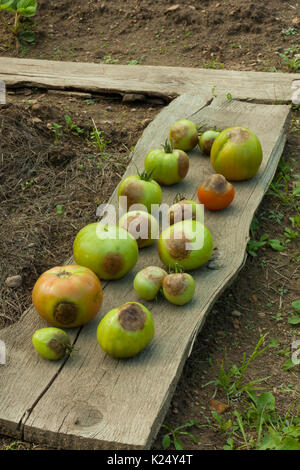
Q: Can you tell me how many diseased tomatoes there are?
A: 15